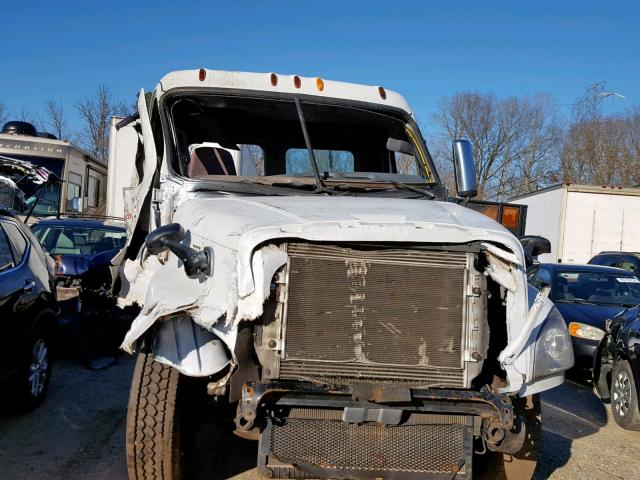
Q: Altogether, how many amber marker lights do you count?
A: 5